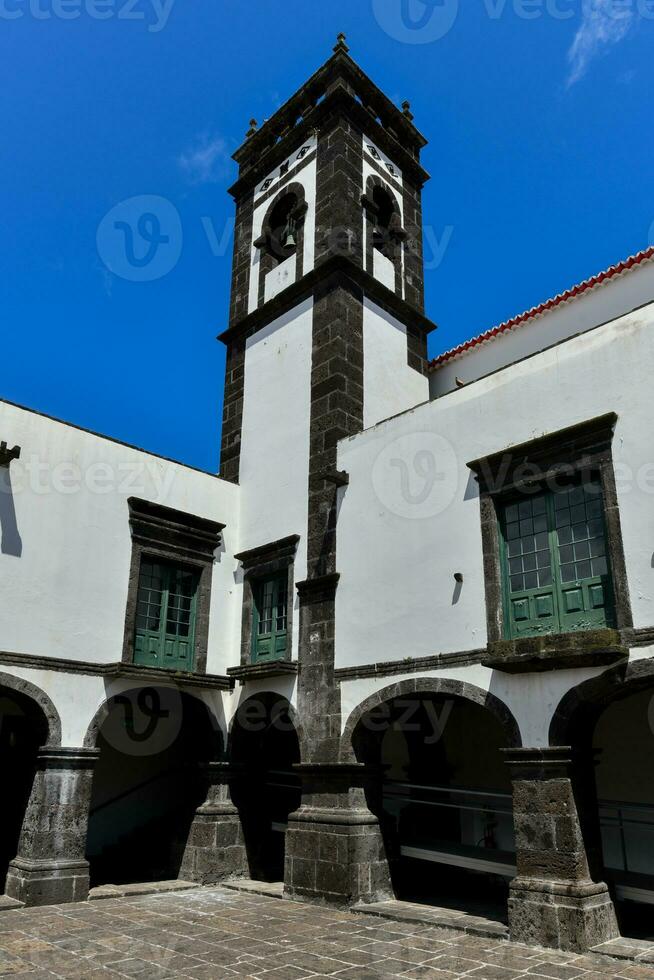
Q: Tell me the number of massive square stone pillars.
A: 4